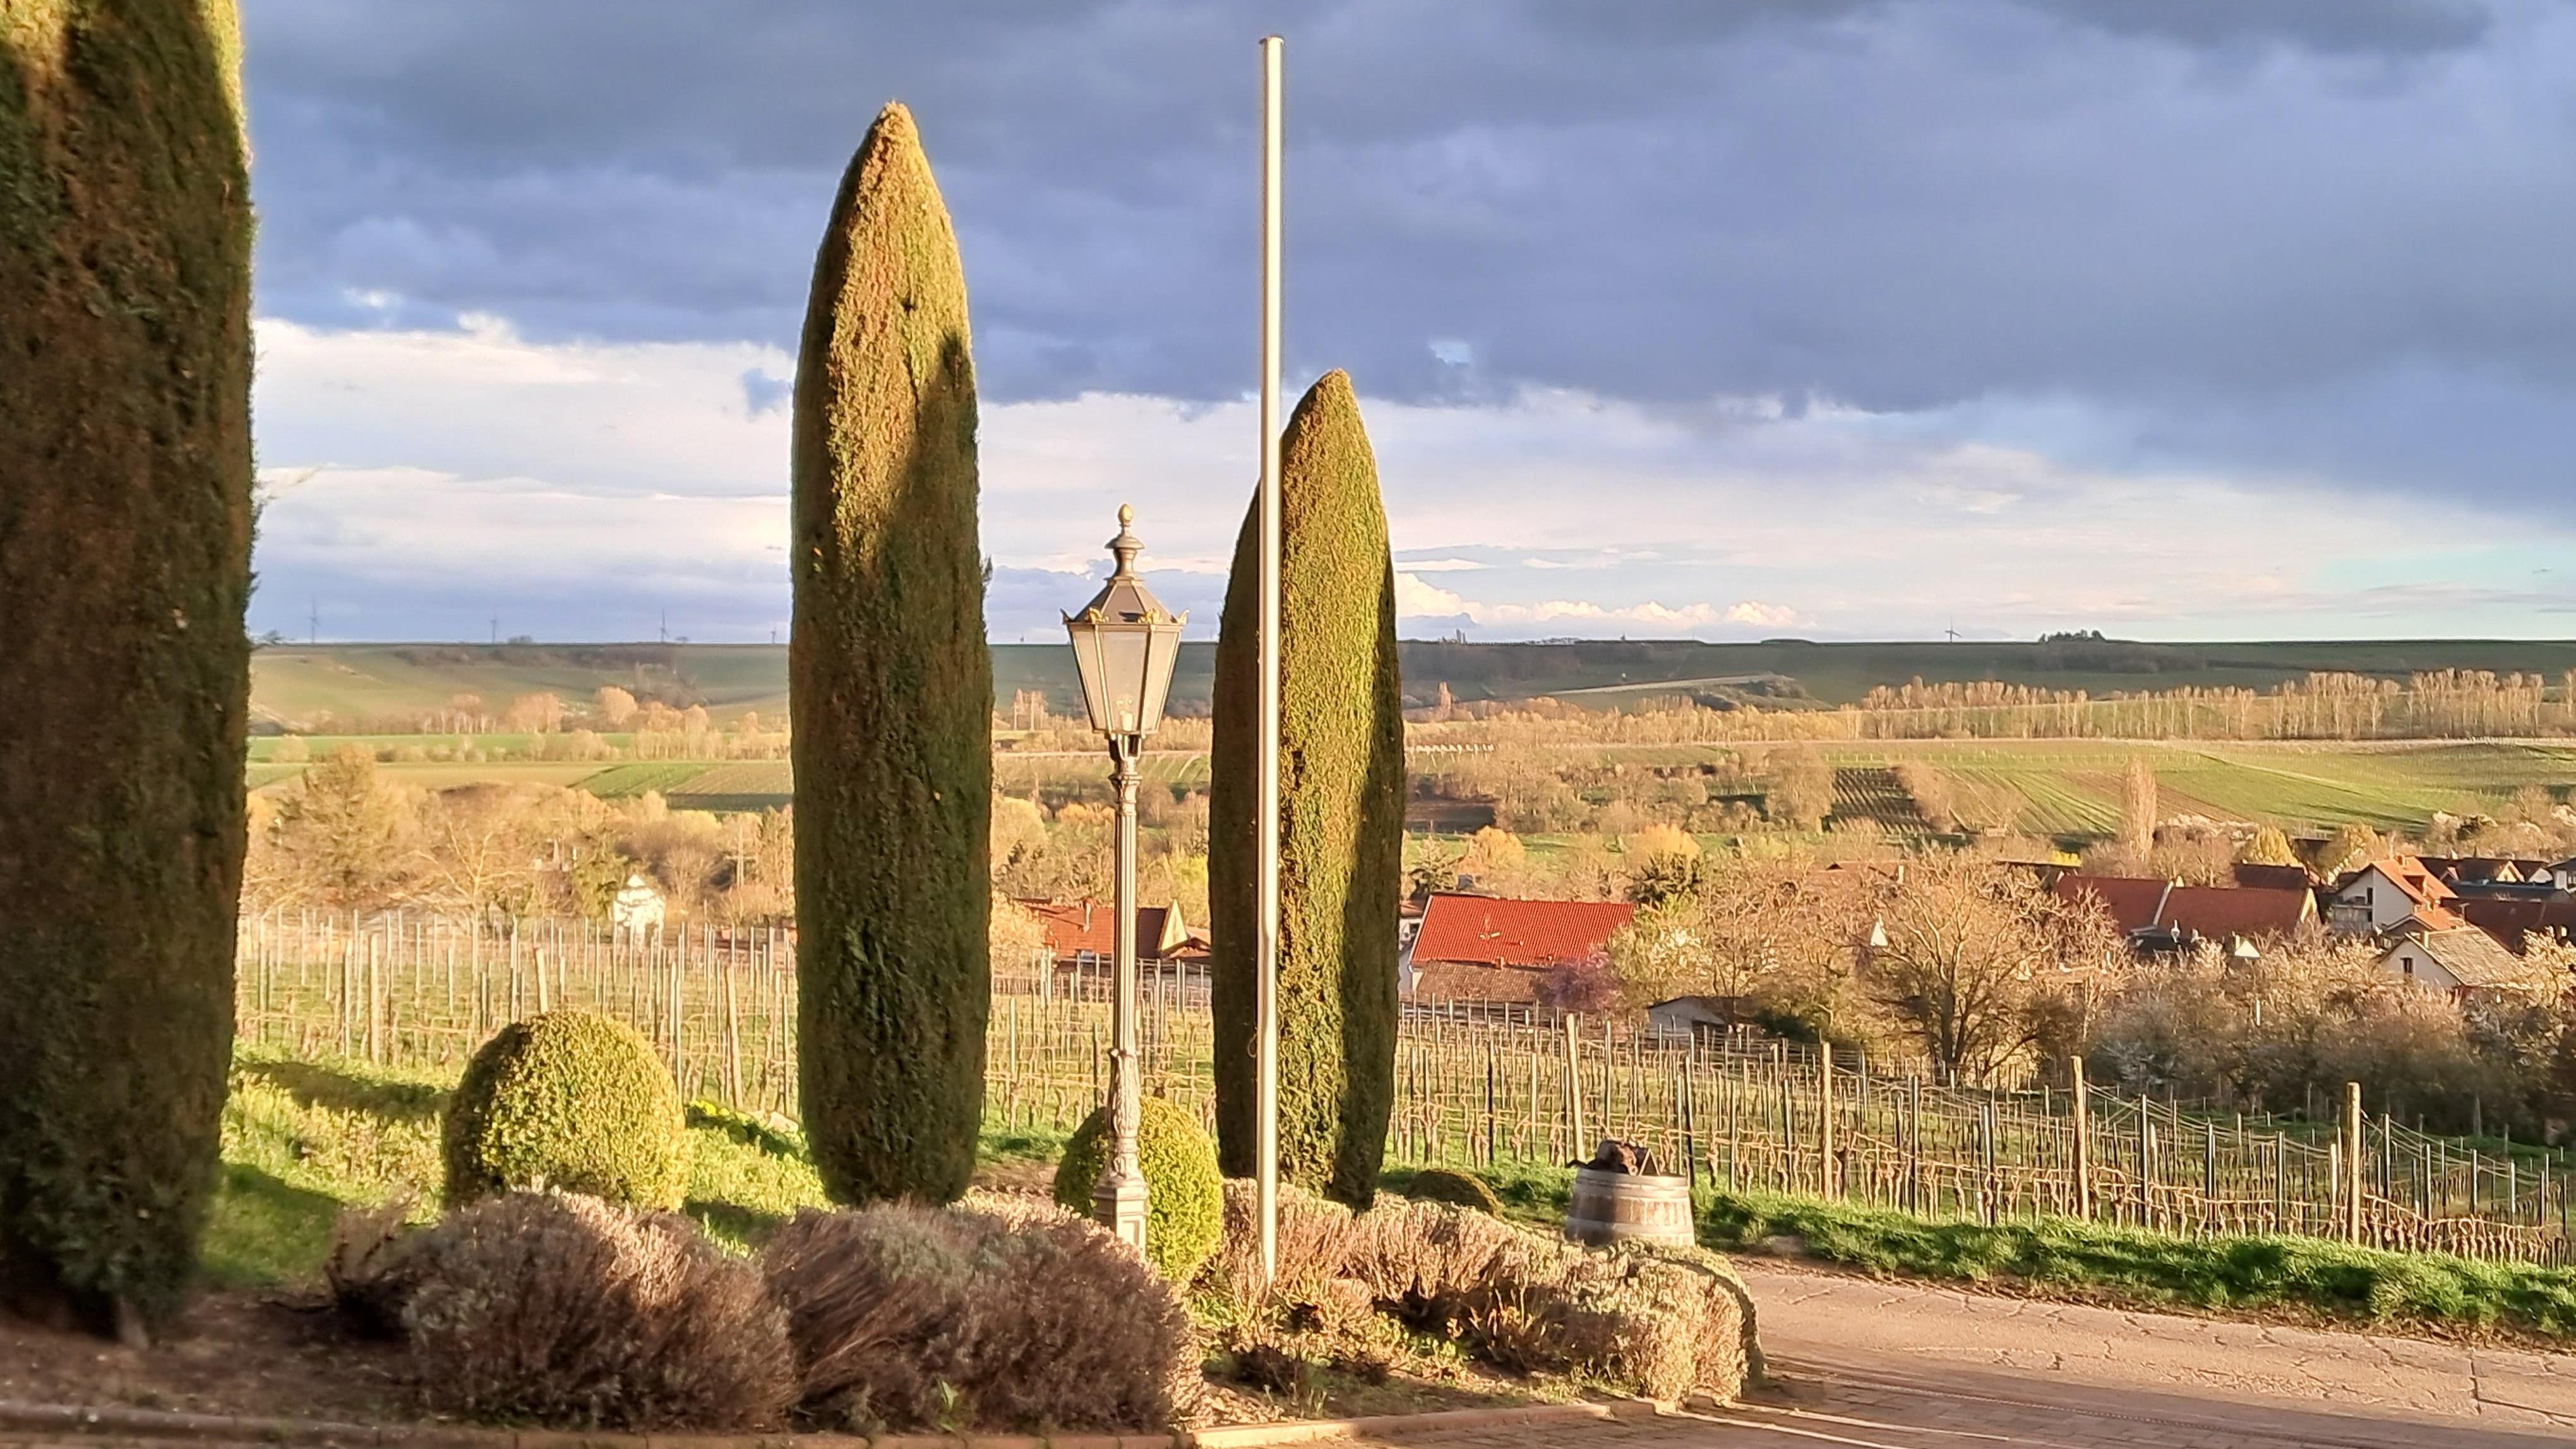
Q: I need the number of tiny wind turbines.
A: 5